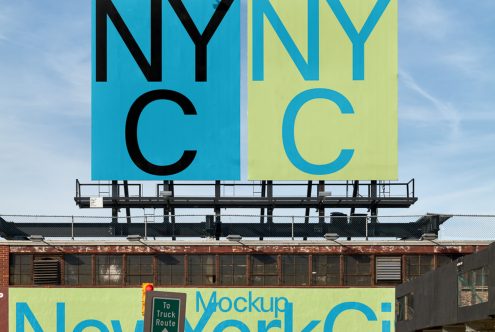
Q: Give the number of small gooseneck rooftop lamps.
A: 5